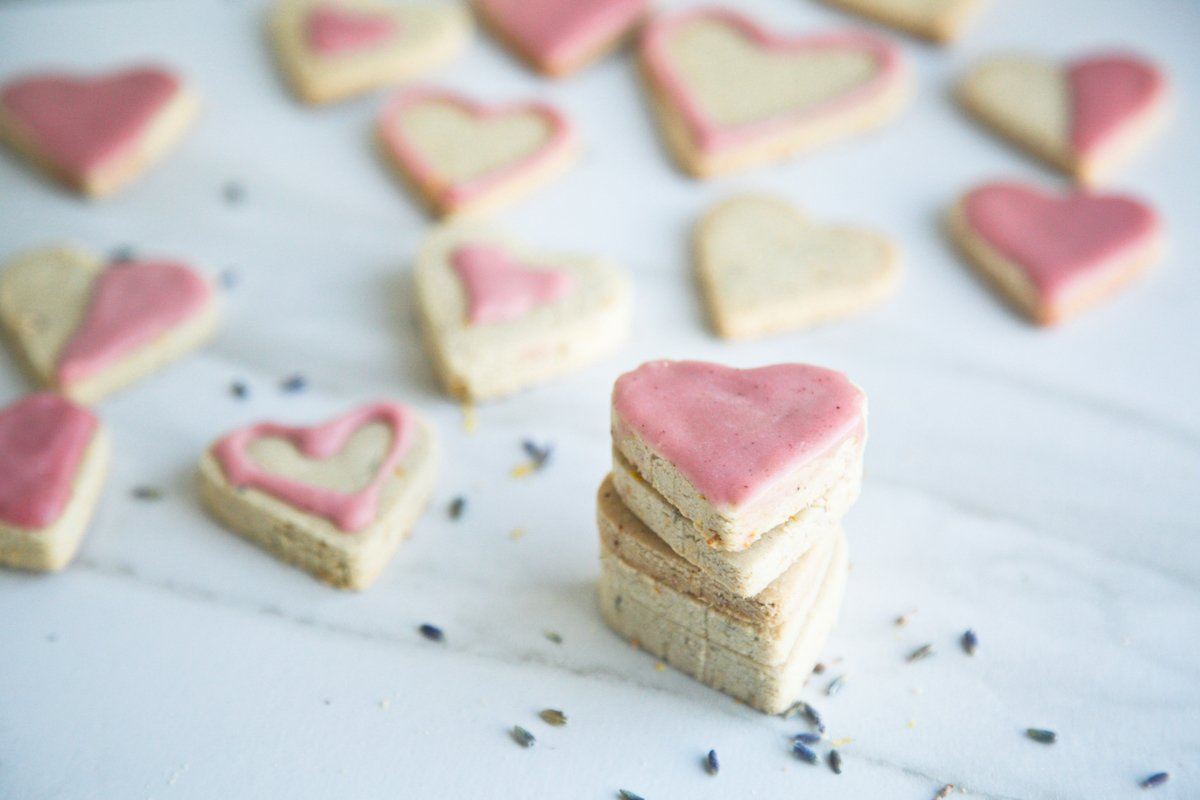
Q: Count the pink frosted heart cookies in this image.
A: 12